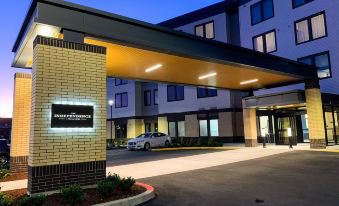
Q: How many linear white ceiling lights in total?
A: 3